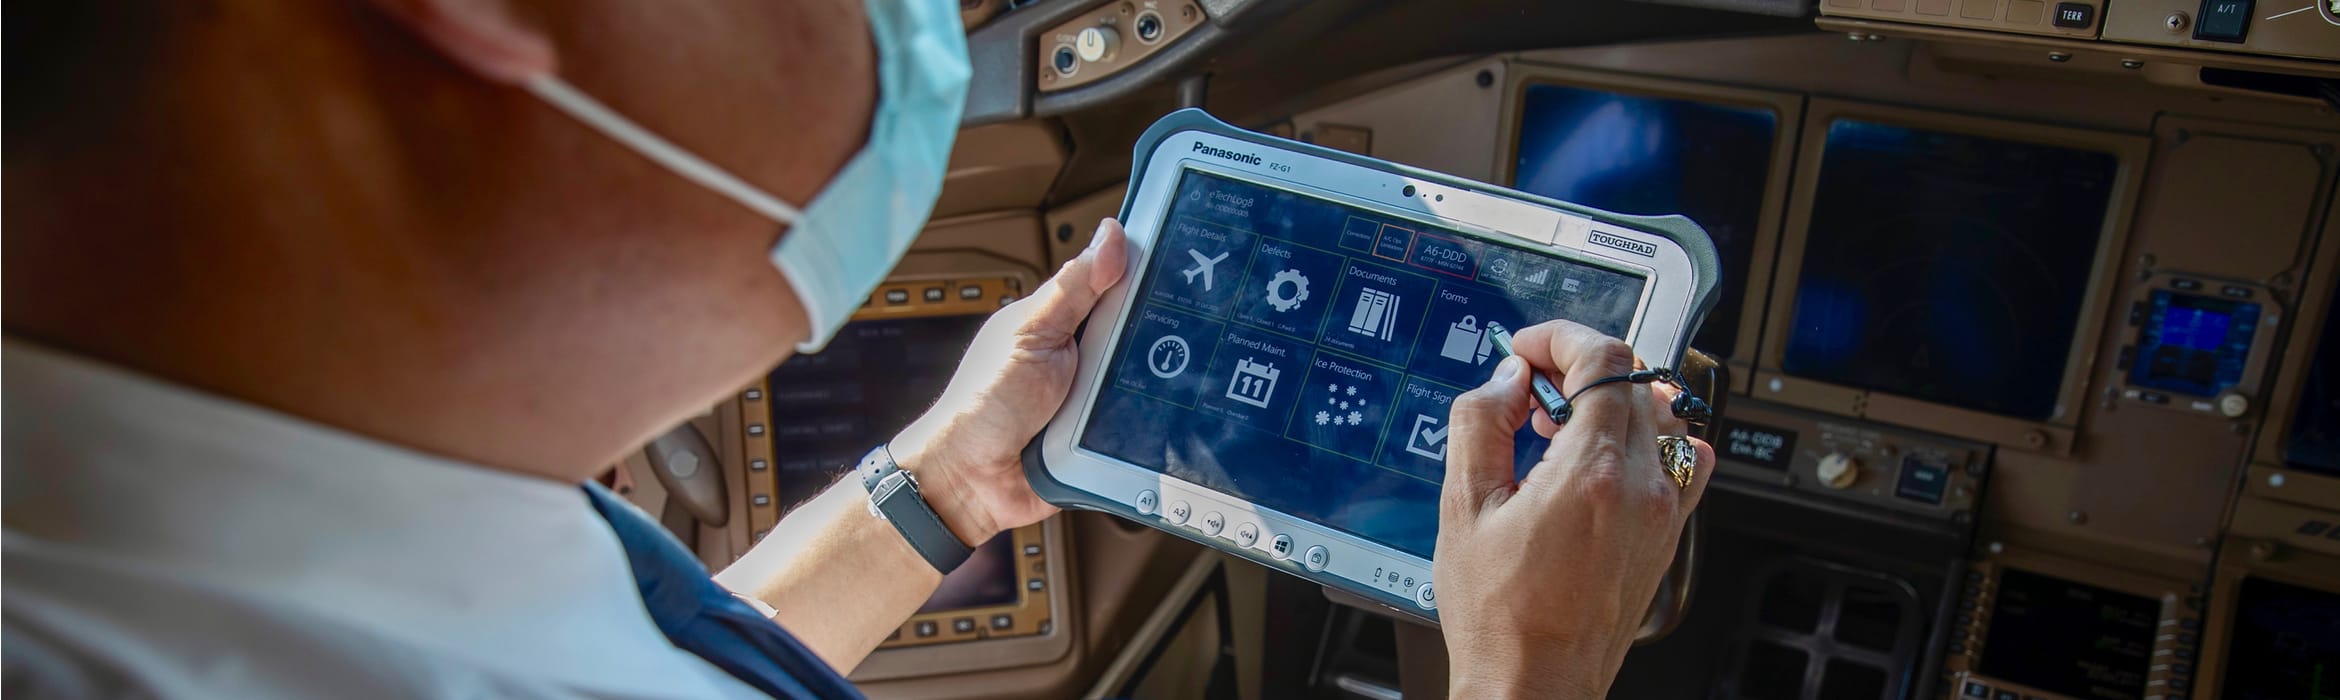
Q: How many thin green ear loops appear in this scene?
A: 0